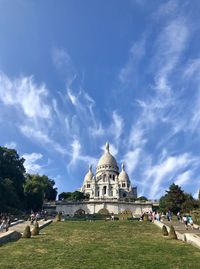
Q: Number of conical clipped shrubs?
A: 6